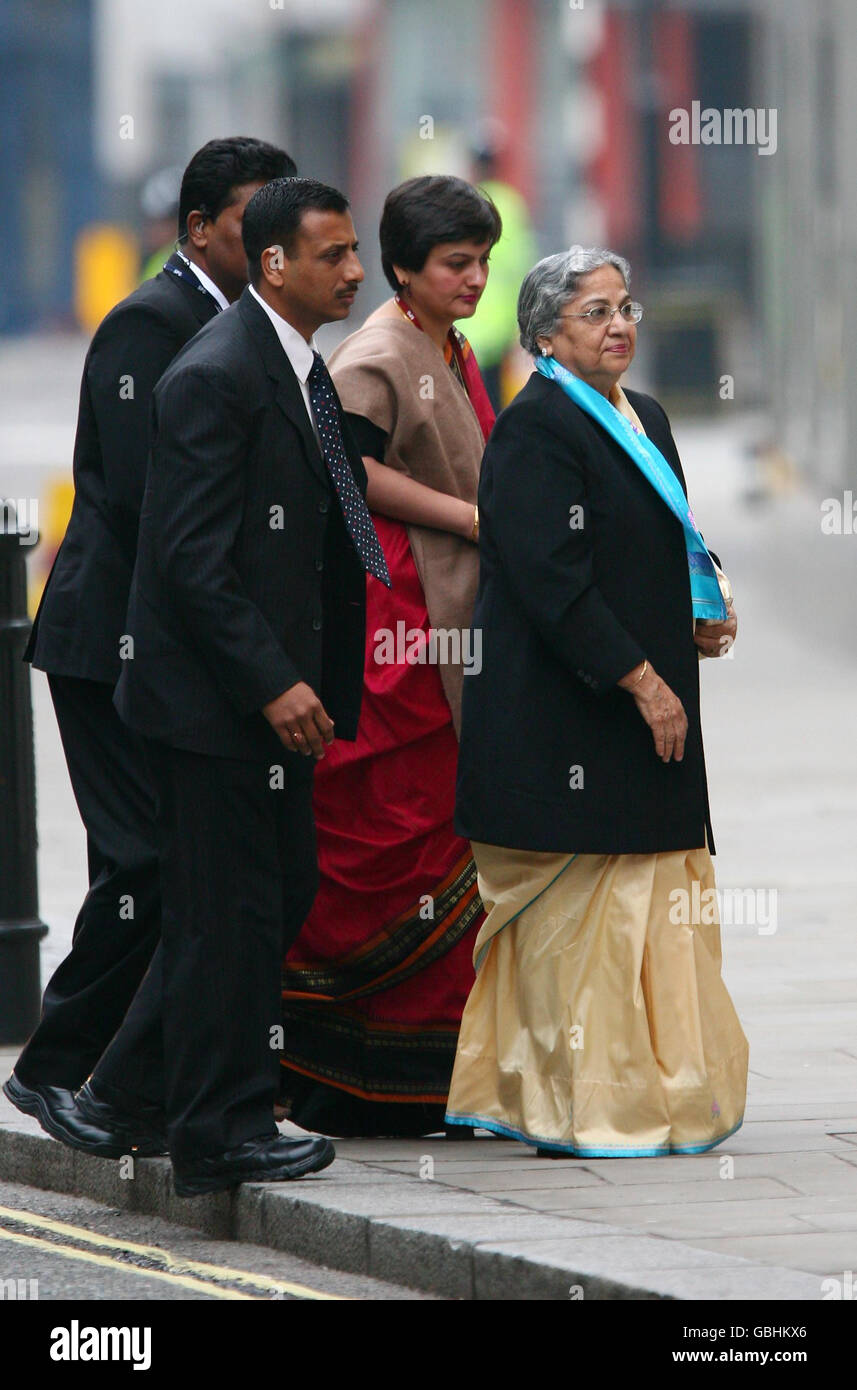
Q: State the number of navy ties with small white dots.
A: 1